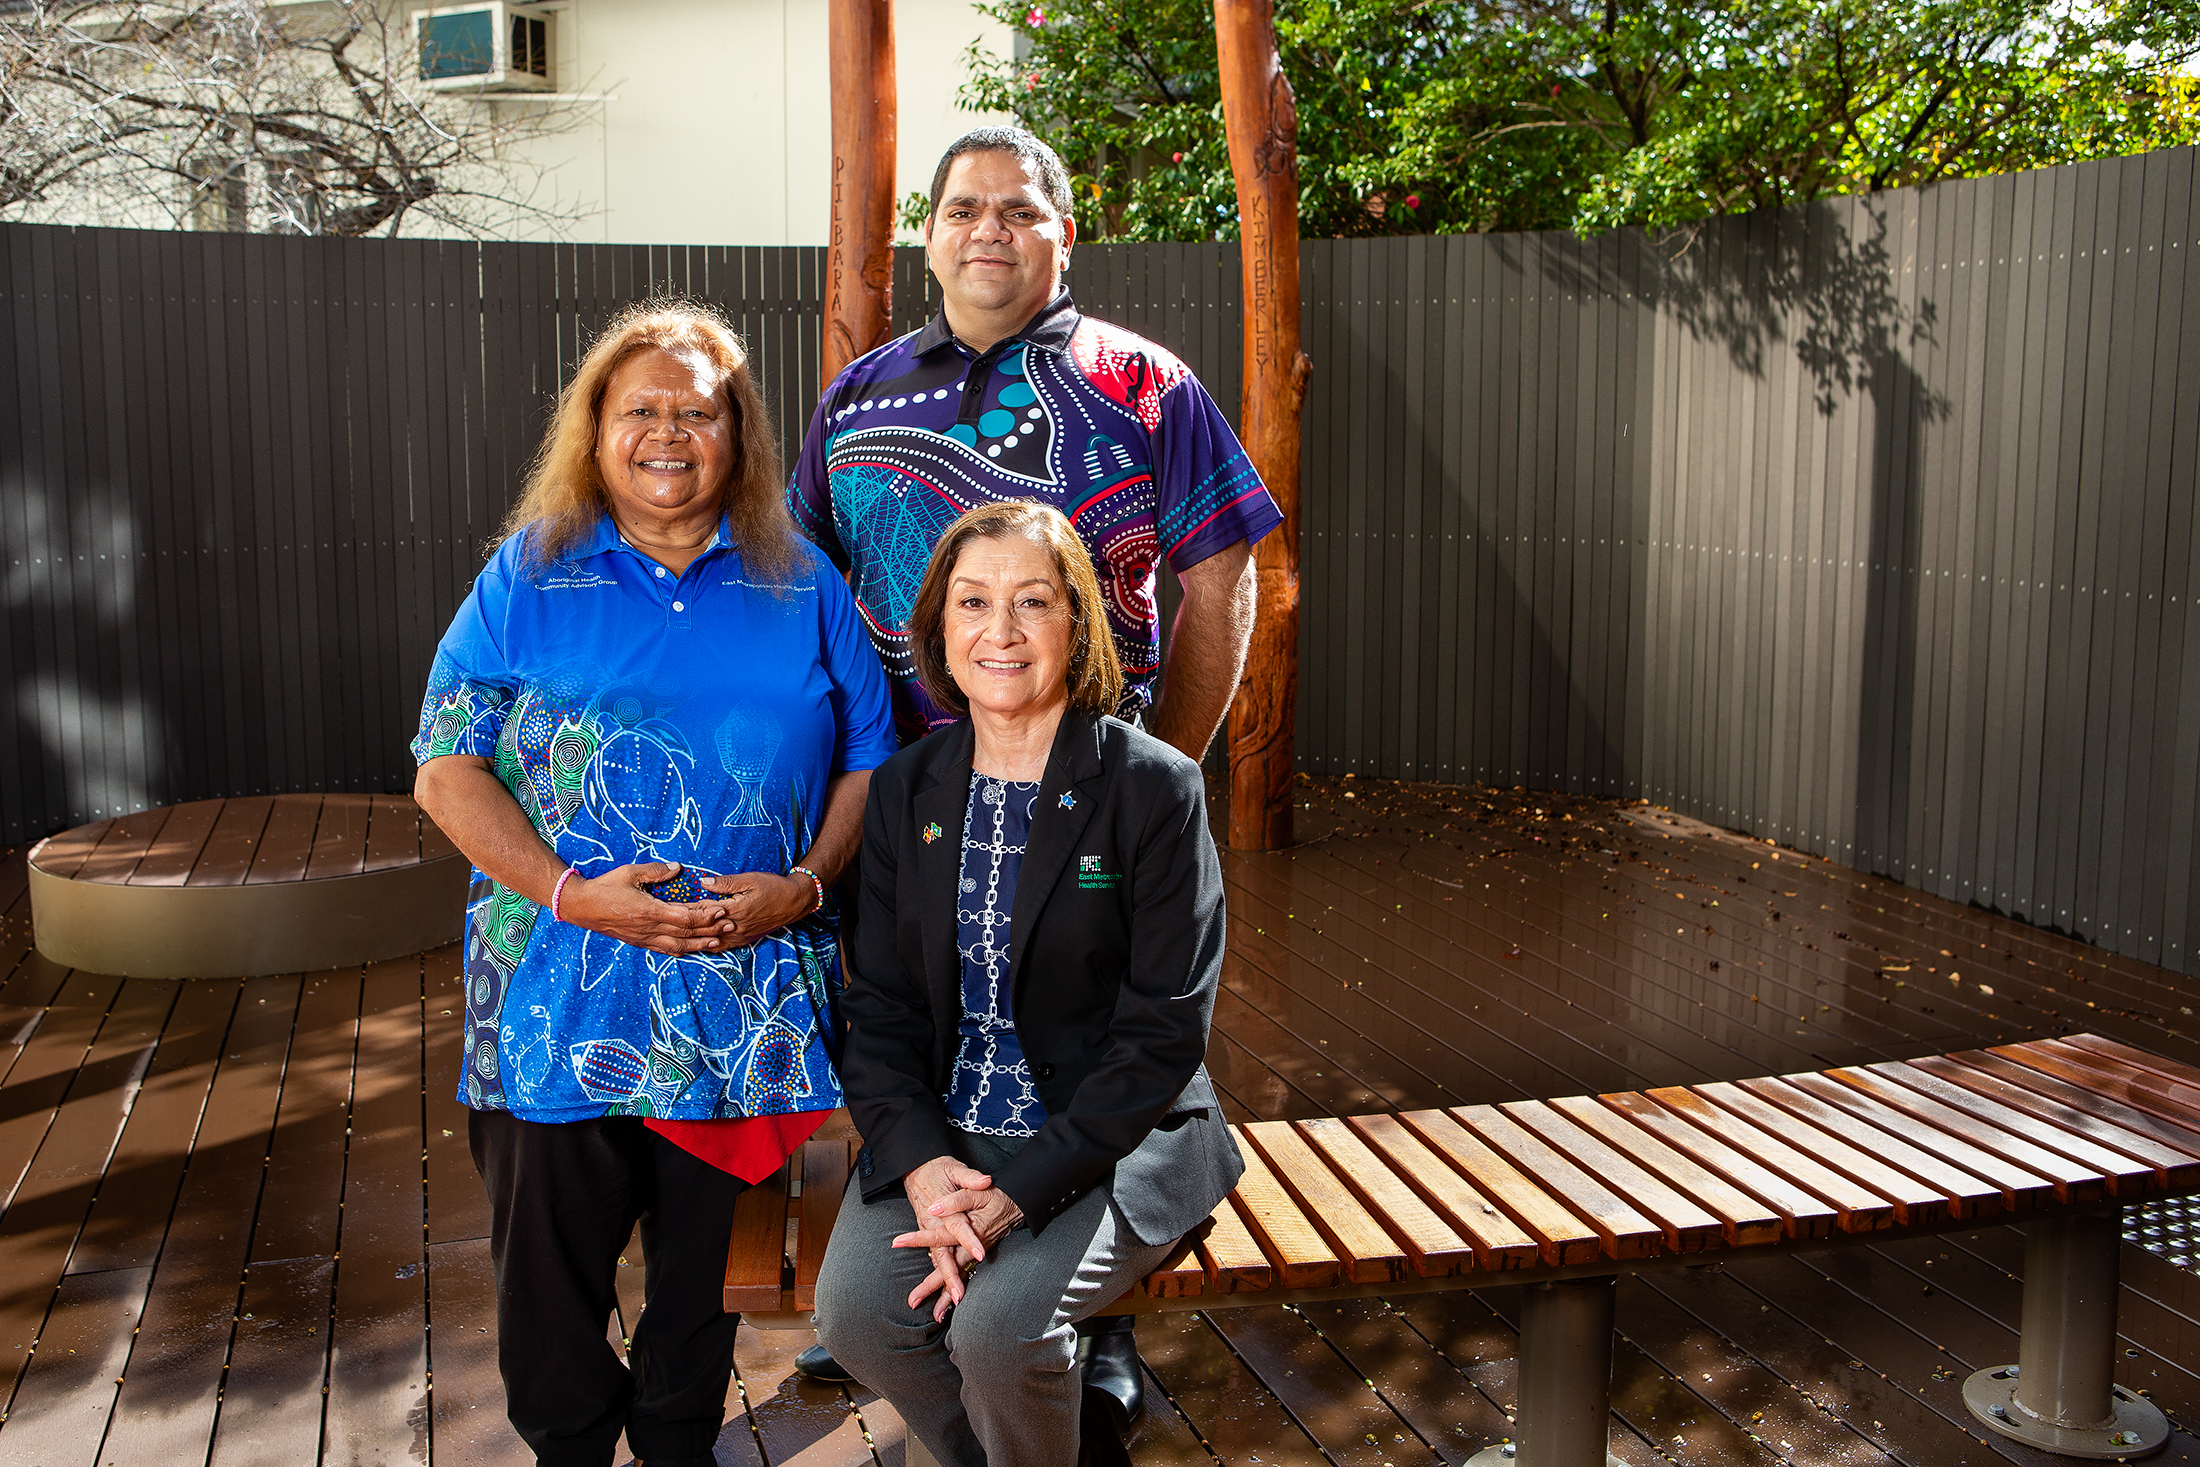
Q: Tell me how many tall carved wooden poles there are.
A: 2